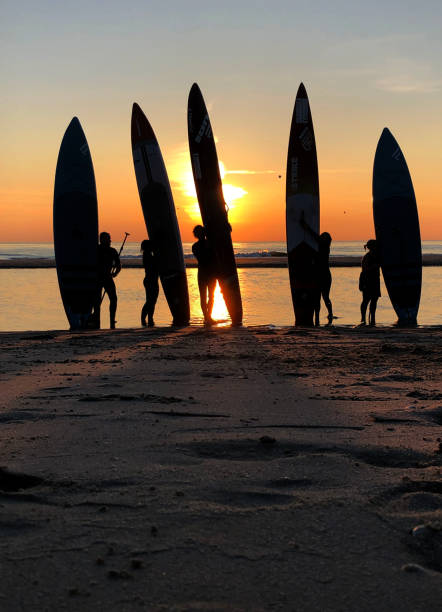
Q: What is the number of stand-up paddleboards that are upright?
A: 5